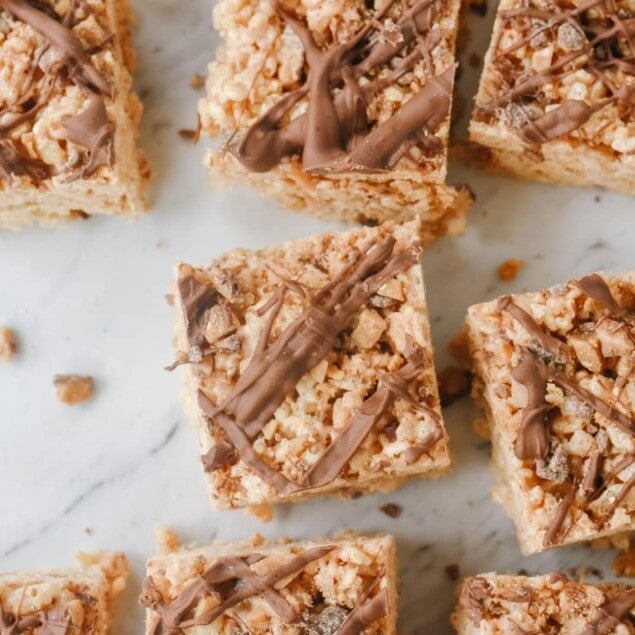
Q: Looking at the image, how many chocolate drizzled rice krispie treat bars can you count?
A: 8